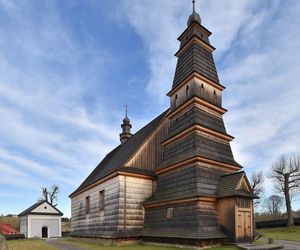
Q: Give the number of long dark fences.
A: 1